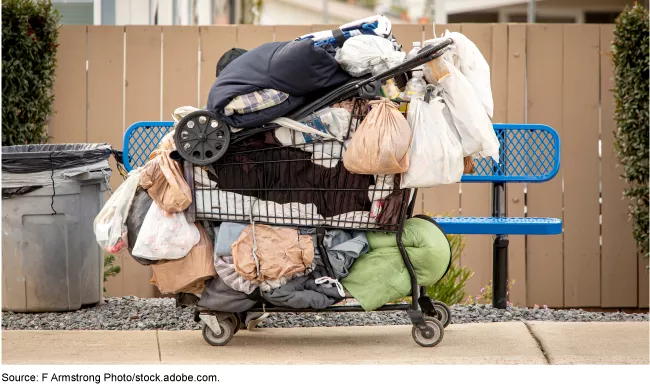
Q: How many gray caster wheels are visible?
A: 4